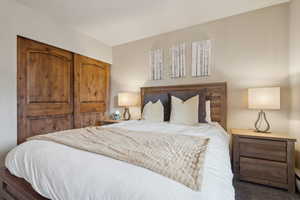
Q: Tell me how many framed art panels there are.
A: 3